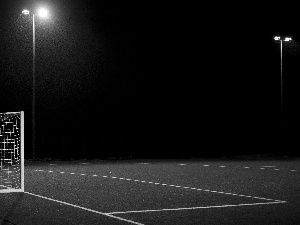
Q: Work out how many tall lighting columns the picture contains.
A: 2